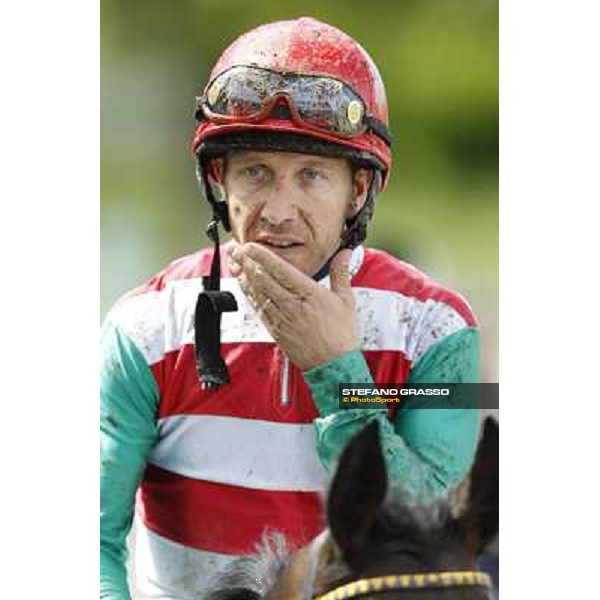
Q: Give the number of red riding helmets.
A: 1